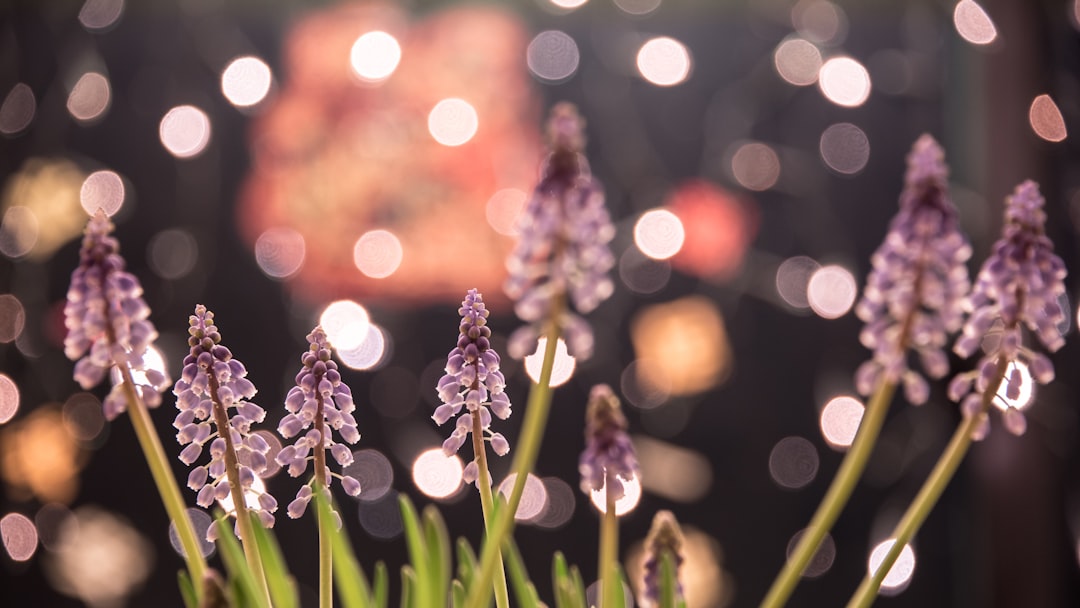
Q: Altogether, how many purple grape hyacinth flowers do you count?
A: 9